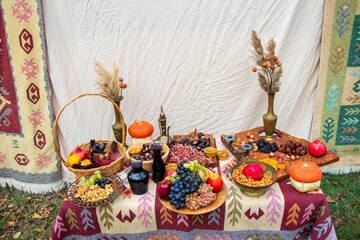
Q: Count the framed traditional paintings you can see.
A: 0